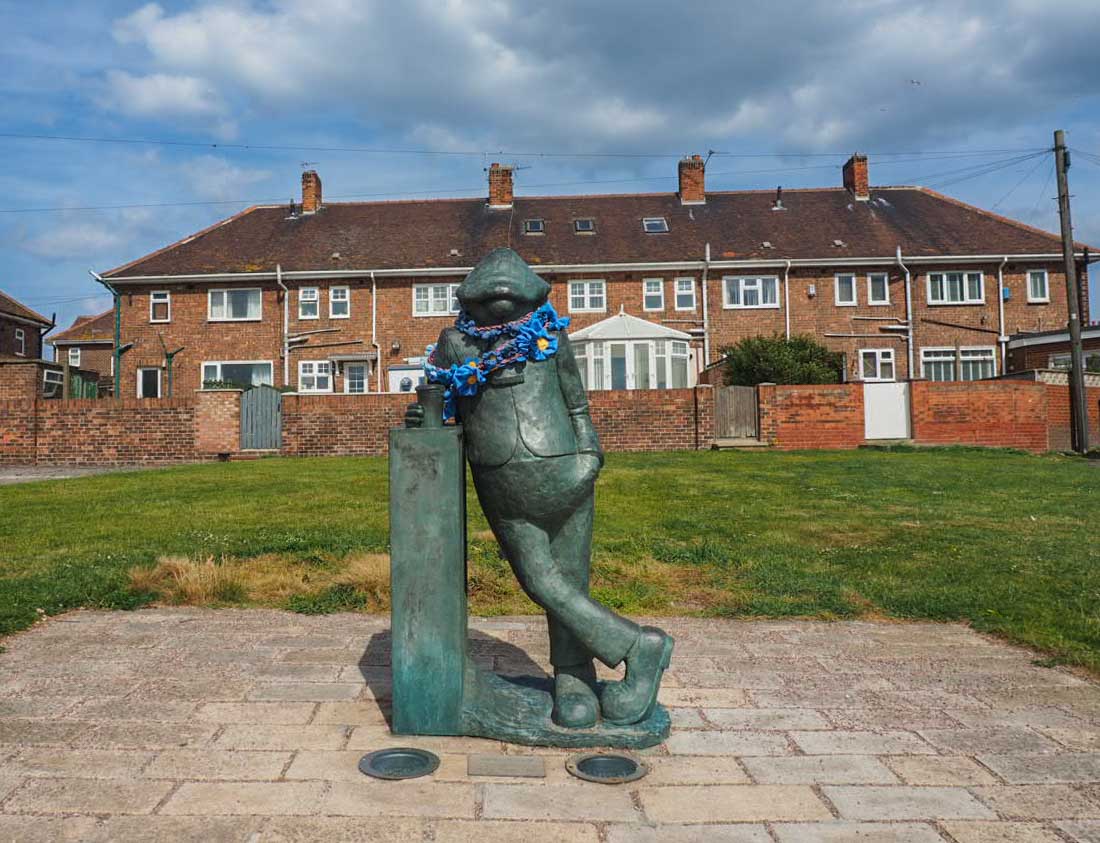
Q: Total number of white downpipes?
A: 6